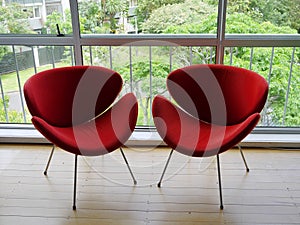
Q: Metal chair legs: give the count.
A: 6